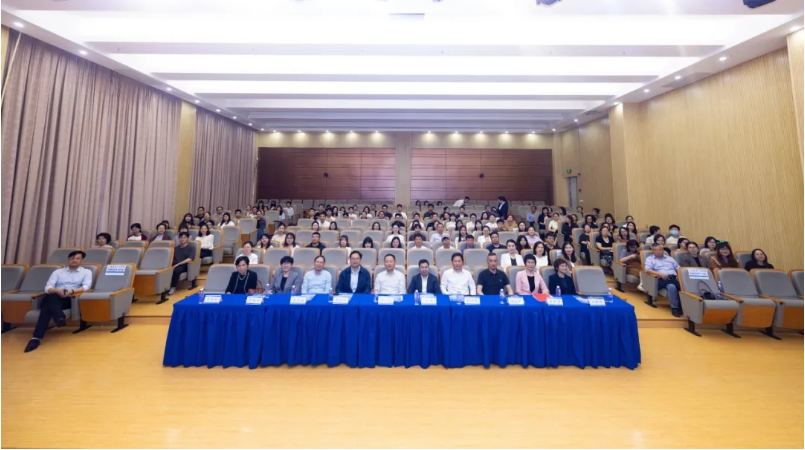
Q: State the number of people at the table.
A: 10